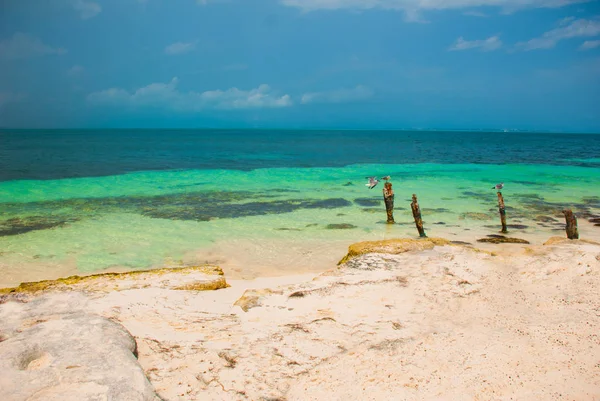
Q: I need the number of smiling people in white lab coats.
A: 0